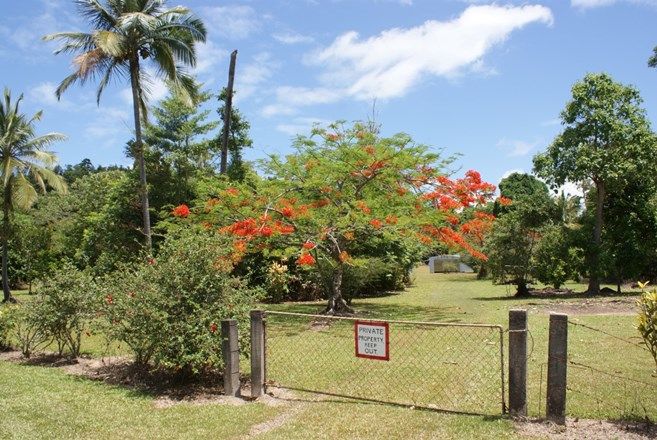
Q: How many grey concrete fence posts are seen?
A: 4